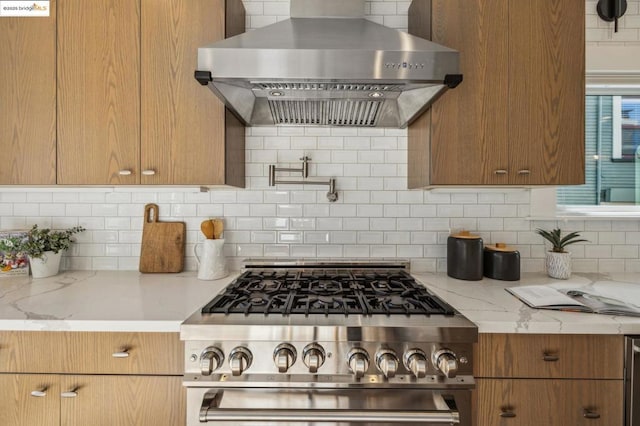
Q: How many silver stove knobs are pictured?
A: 8